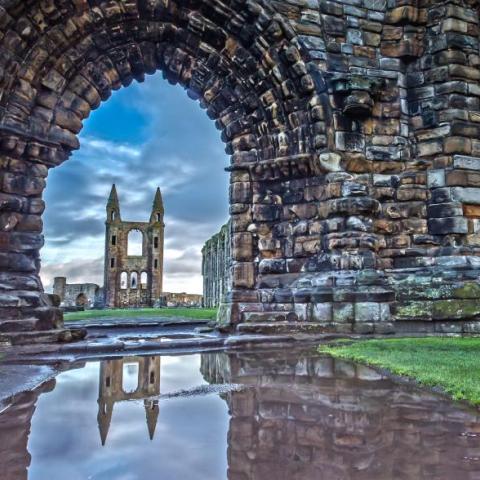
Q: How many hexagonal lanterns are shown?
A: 0